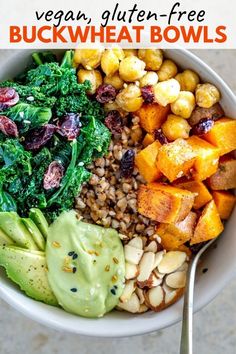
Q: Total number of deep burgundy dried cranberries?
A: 11